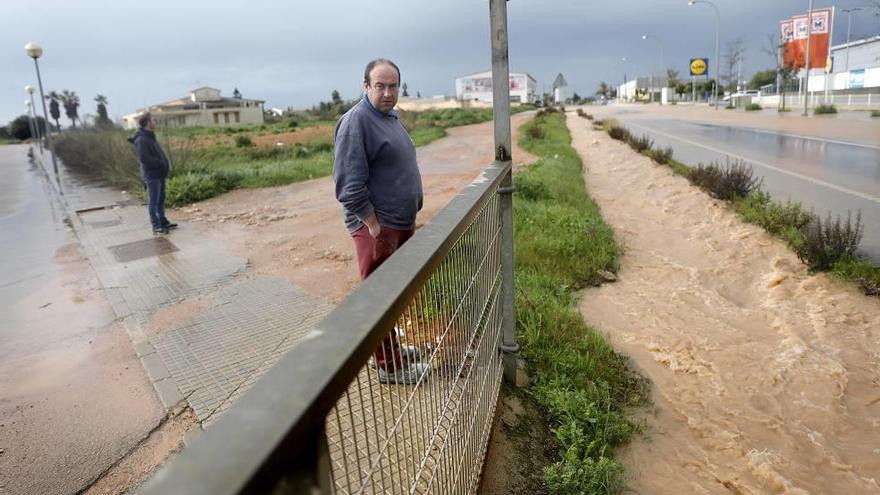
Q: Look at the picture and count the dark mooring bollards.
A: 0